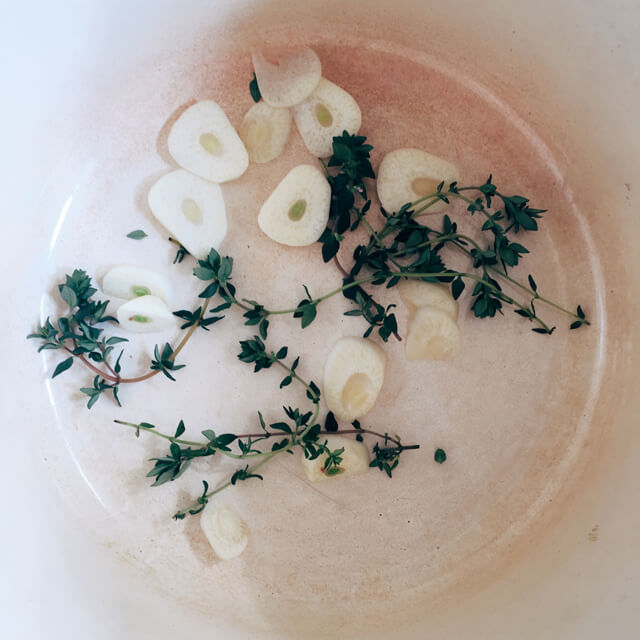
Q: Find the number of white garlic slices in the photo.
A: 14